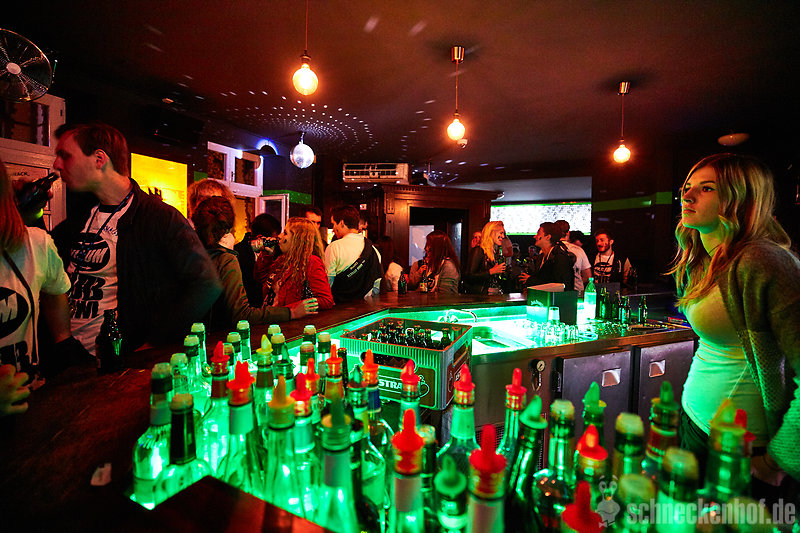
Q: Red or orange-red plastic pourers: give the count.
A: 14